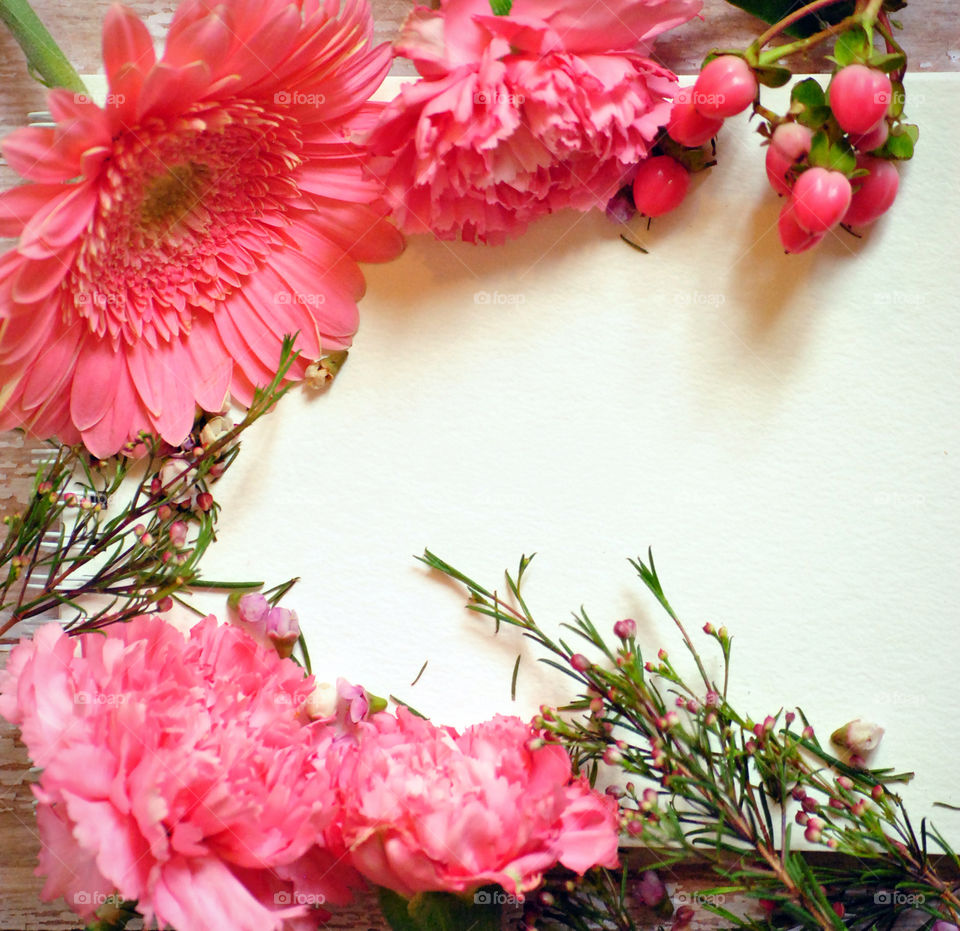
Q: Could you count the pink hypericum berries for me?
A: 10